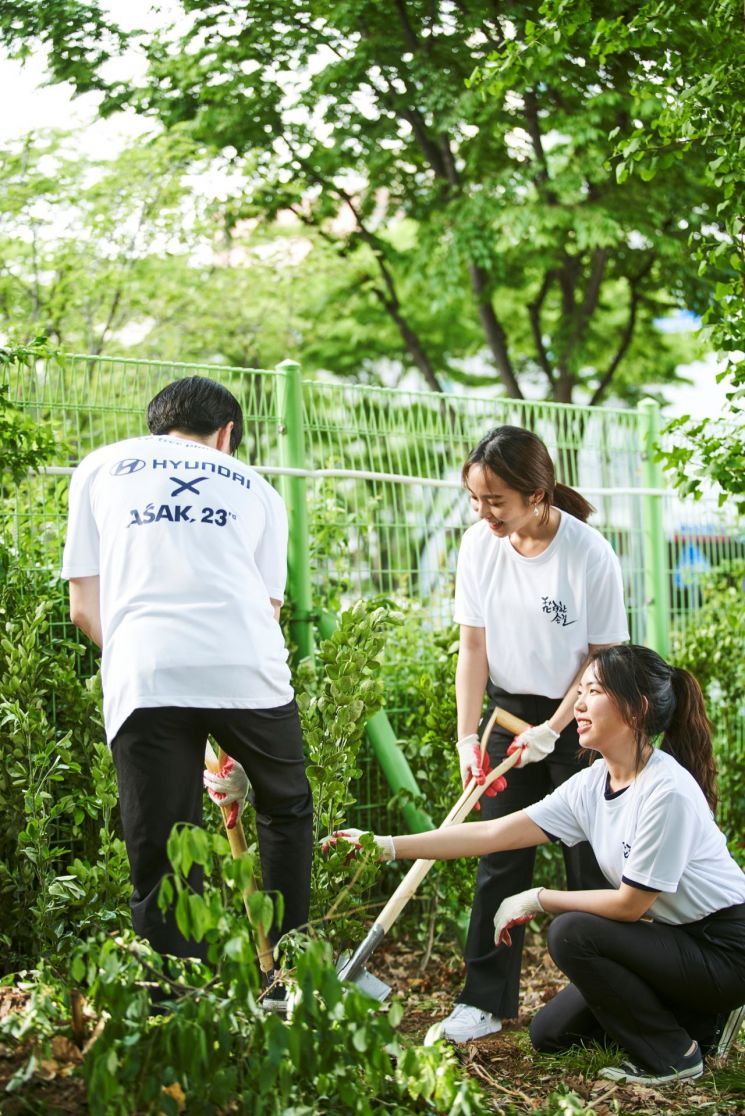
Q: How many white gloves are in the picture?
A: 5